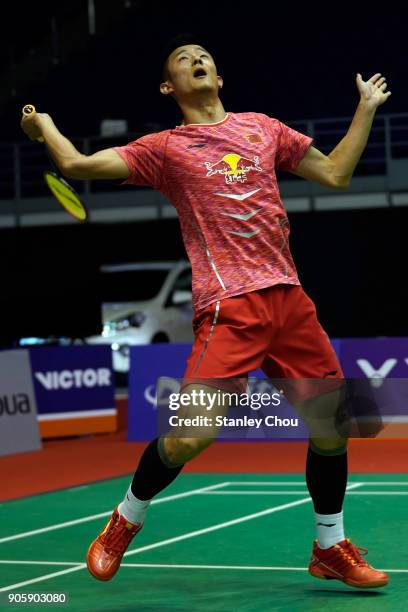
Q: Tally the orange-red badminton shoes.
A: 2